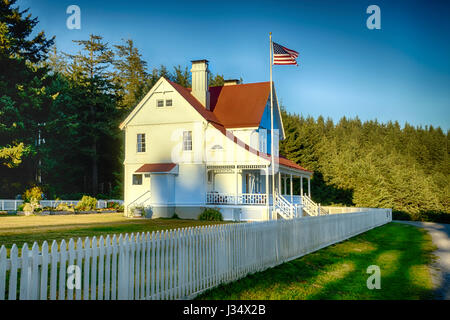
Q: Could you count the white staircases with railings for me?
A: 2